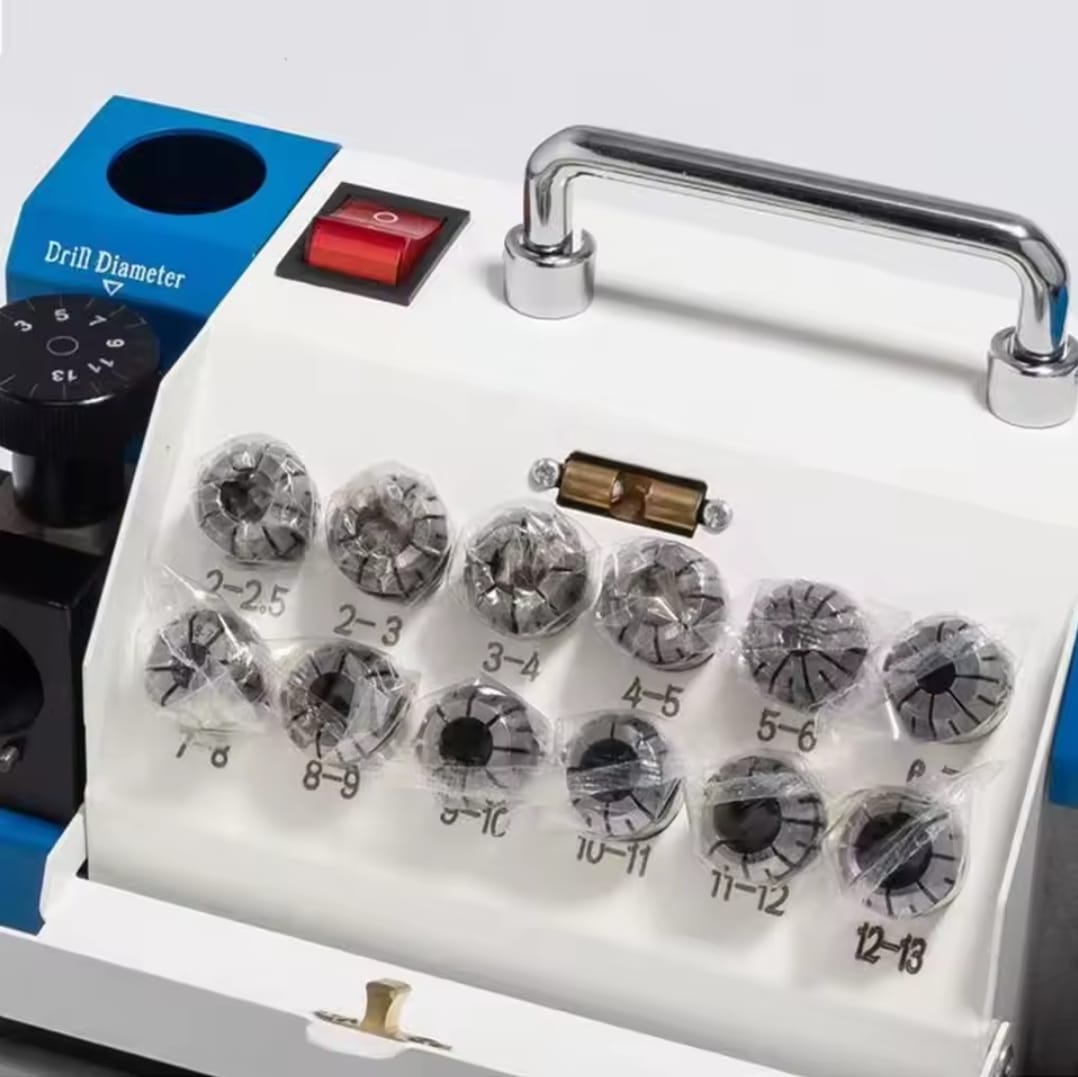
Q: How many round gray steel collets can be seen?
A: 12